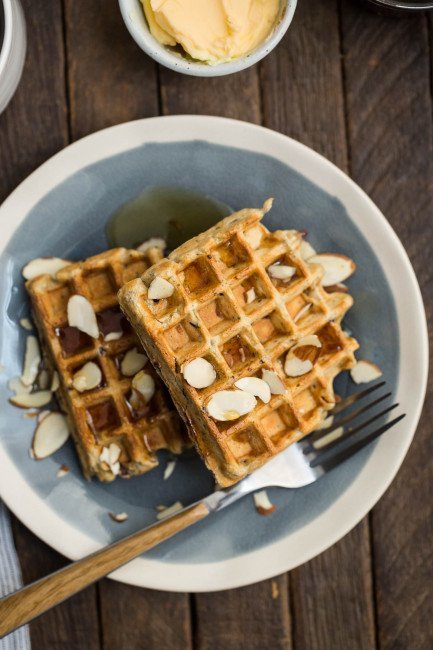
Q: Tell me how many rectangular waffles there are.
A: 2